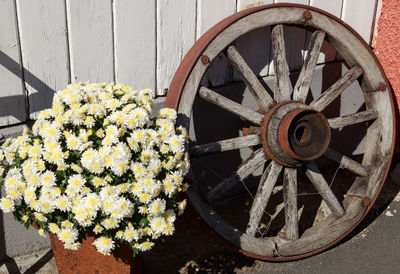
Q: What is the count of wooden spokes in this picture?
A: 12